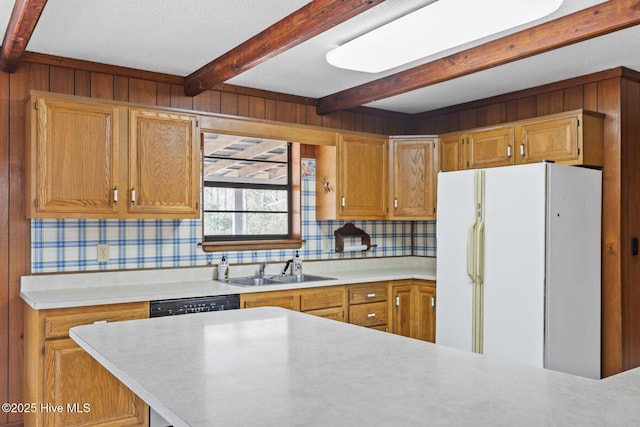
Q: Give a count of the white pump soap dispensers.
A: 2